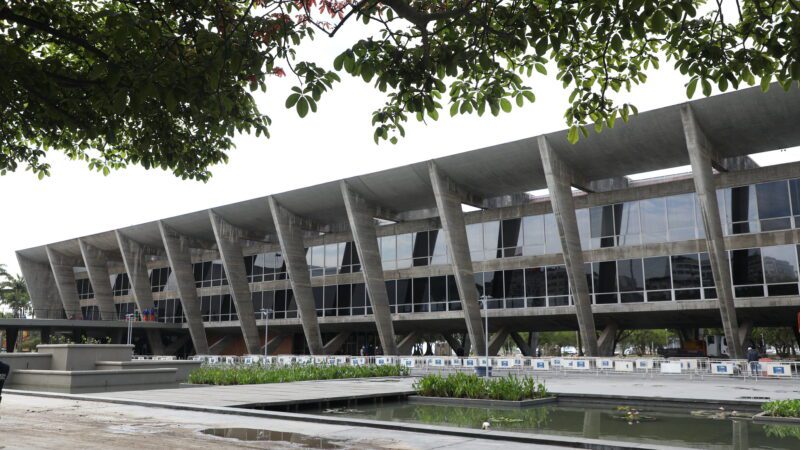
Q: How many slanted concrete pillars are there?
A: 11